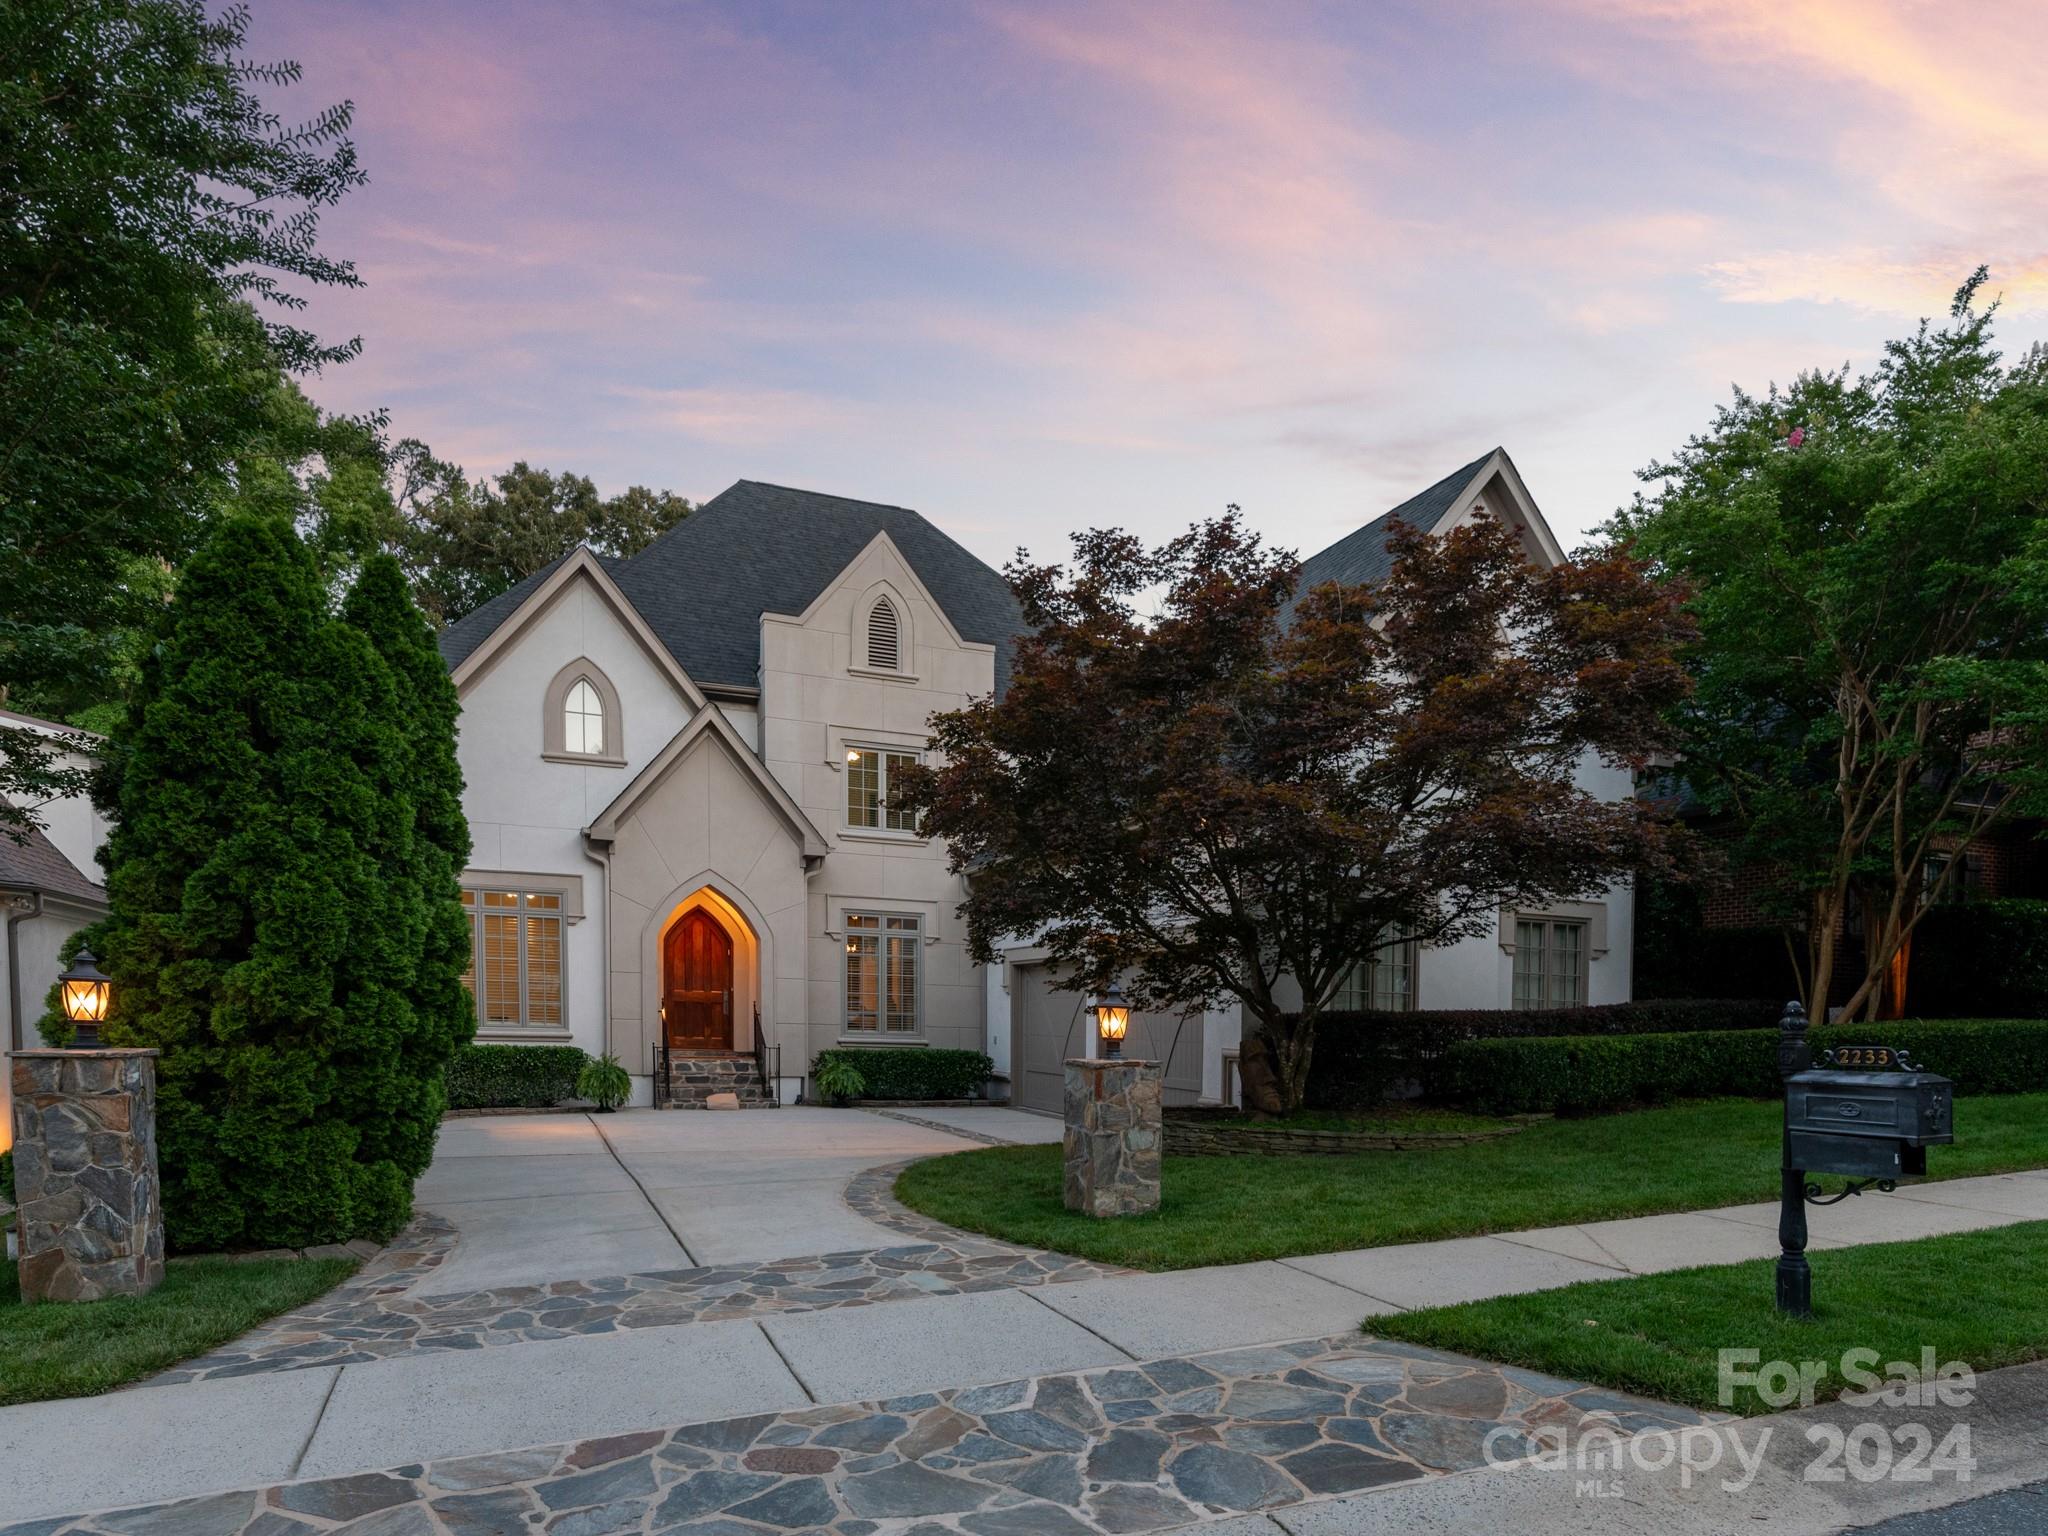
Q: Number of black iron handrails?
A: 2